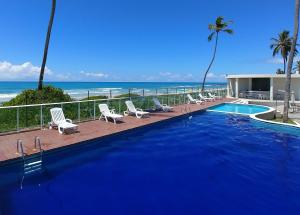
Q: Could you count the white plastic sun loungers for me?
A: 7